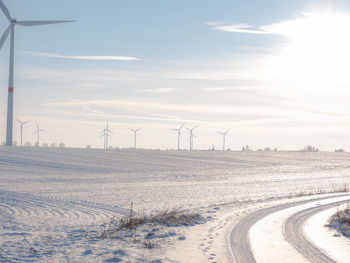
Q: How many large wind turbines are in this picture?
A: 1